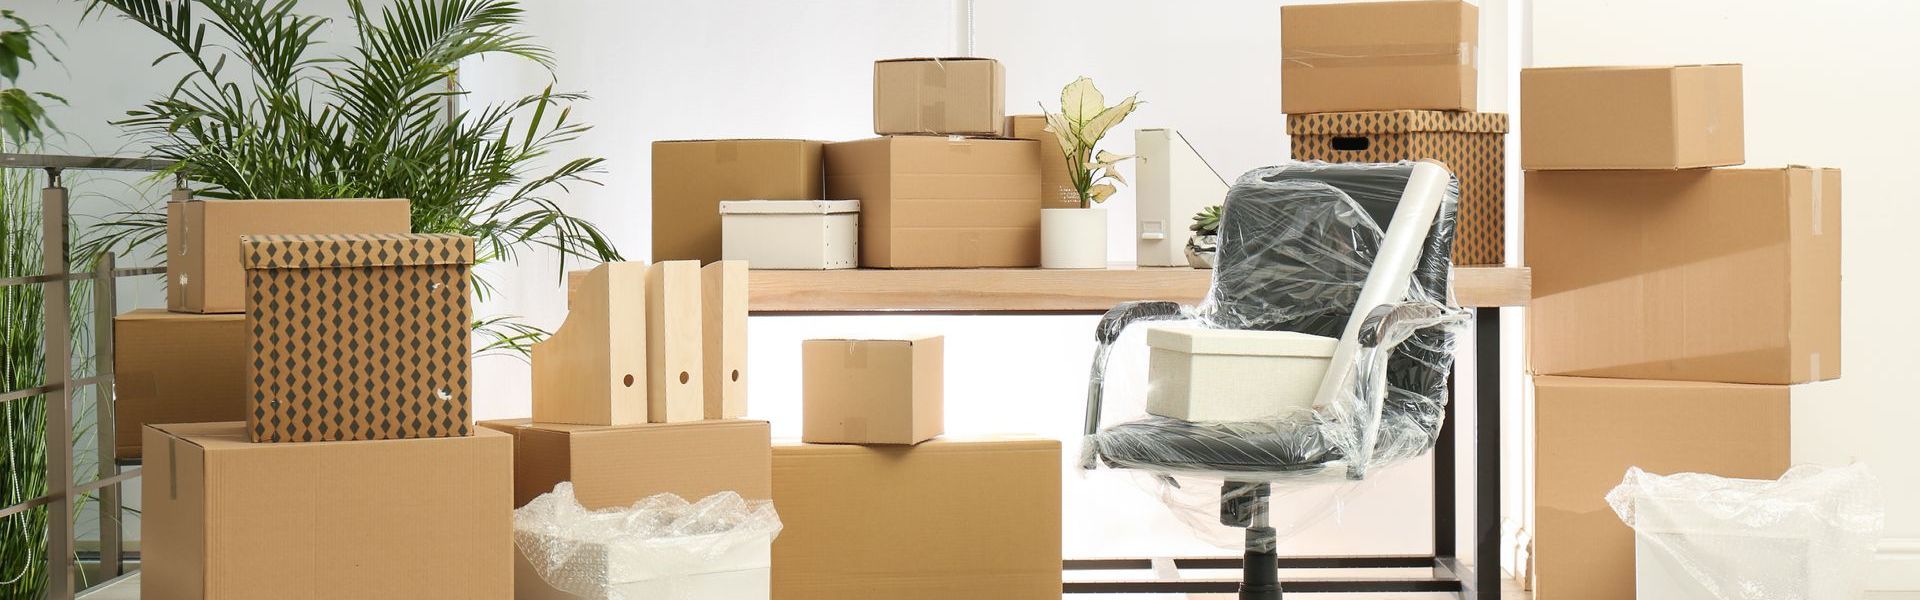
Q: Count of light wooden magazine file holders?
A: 3